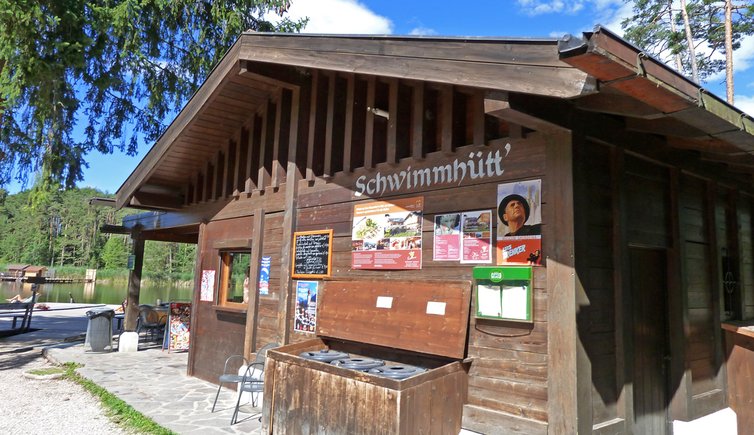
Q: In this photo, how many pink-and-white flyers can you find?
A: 2